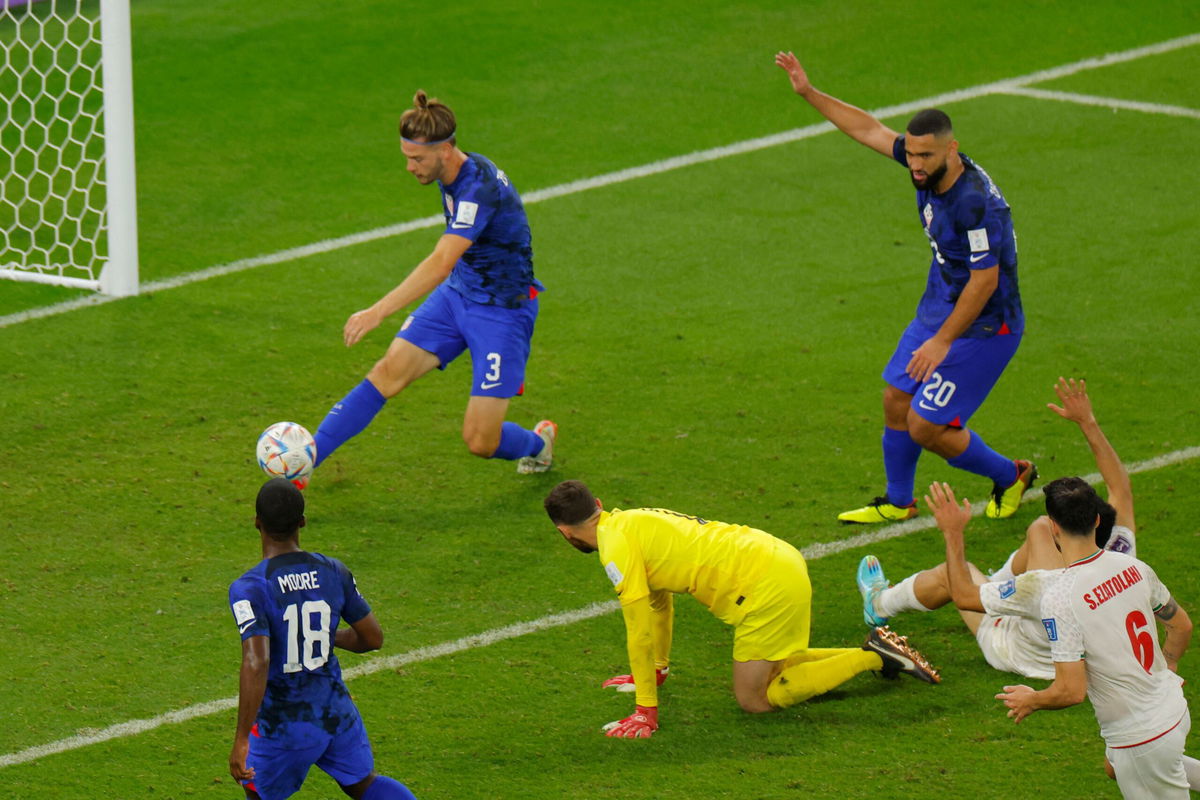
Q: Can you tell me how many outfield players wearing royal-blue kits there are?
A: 3